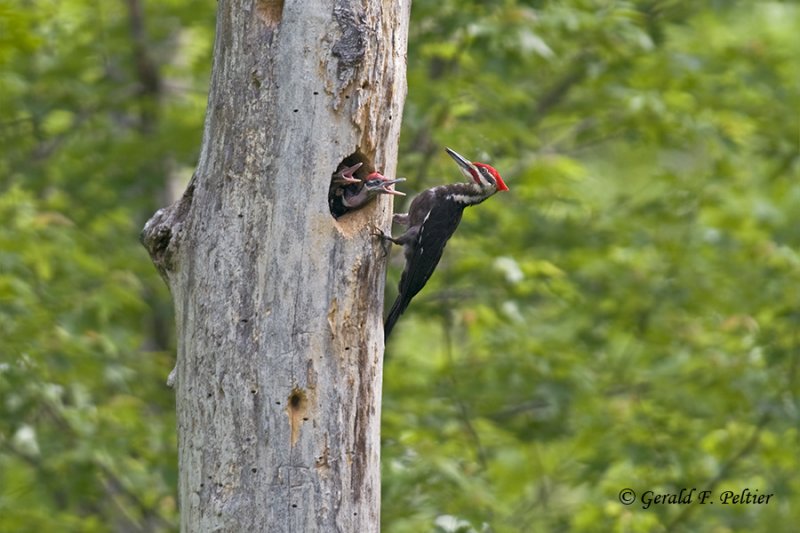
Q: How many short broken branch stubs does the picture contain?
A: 1